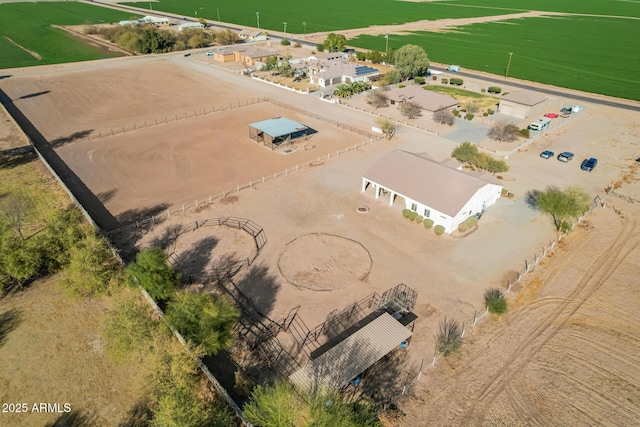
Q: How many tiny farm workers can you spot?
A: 0